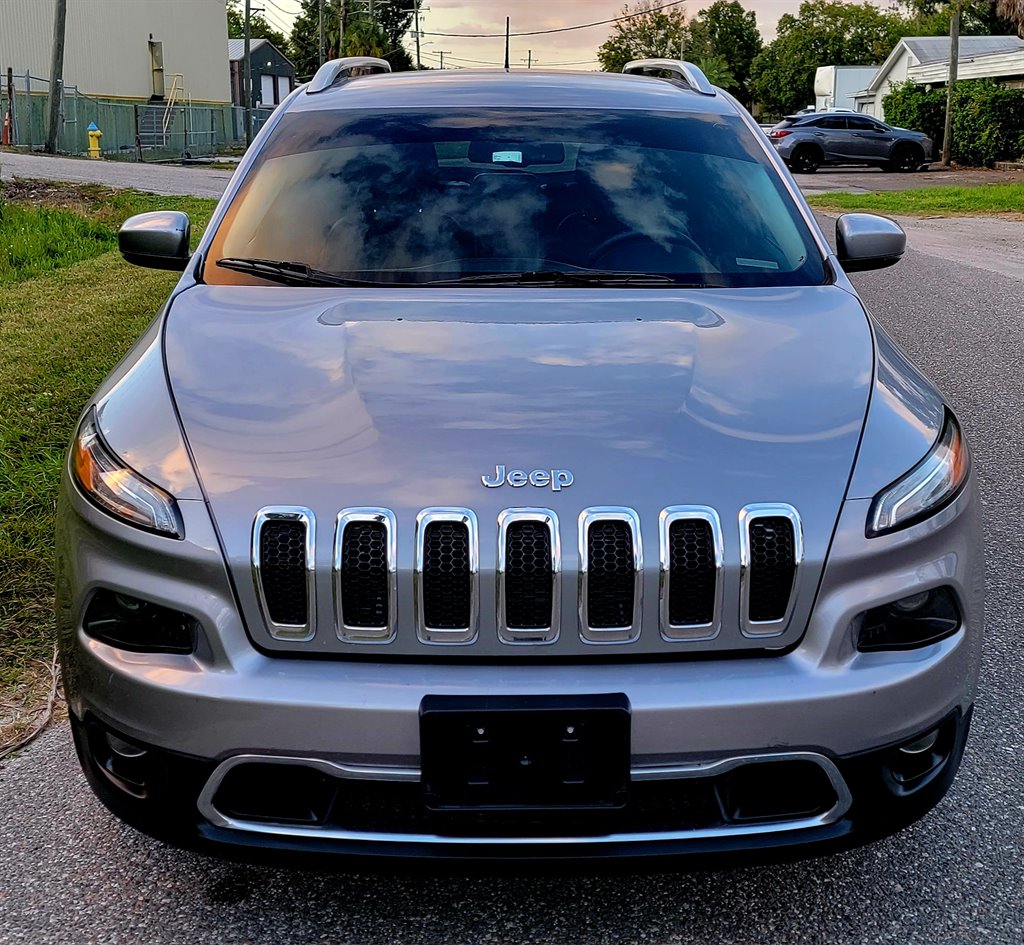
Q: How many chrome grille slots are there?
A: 7